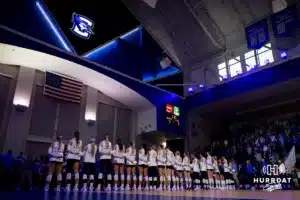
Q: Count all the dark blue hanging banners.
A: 2